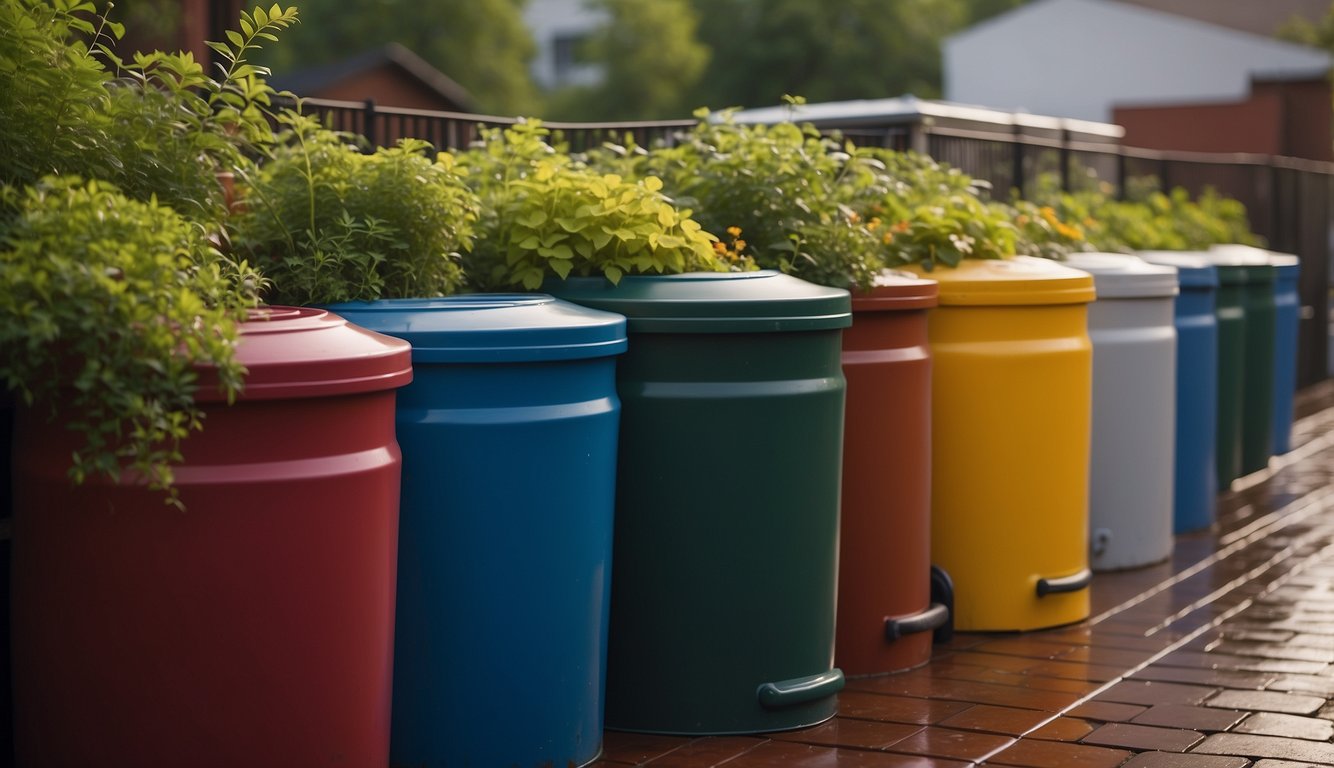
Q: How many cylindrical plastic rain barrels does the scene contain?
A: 10